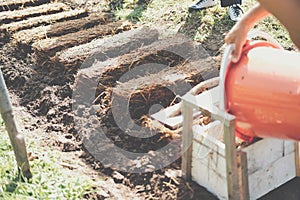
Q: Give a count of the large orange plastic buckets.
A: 1